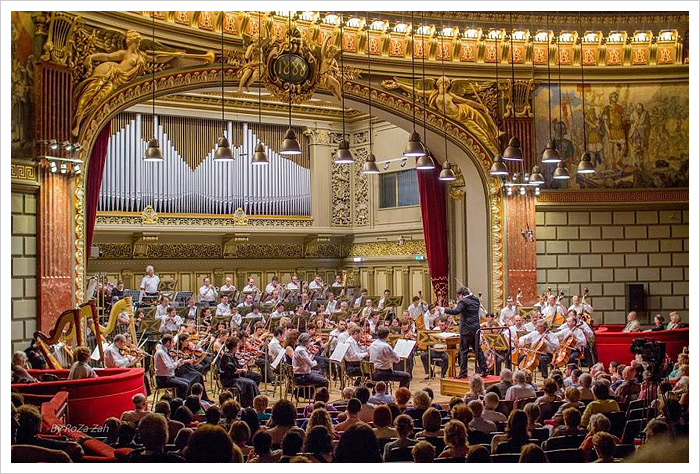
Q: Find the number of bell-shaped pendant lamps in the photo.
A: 15